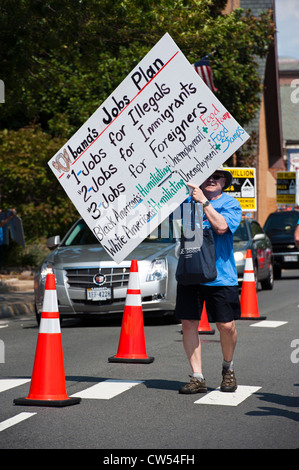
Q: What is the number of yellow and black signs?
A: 2